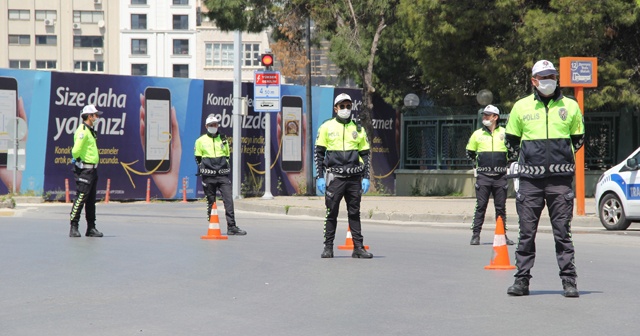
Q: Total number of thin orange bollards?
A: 4